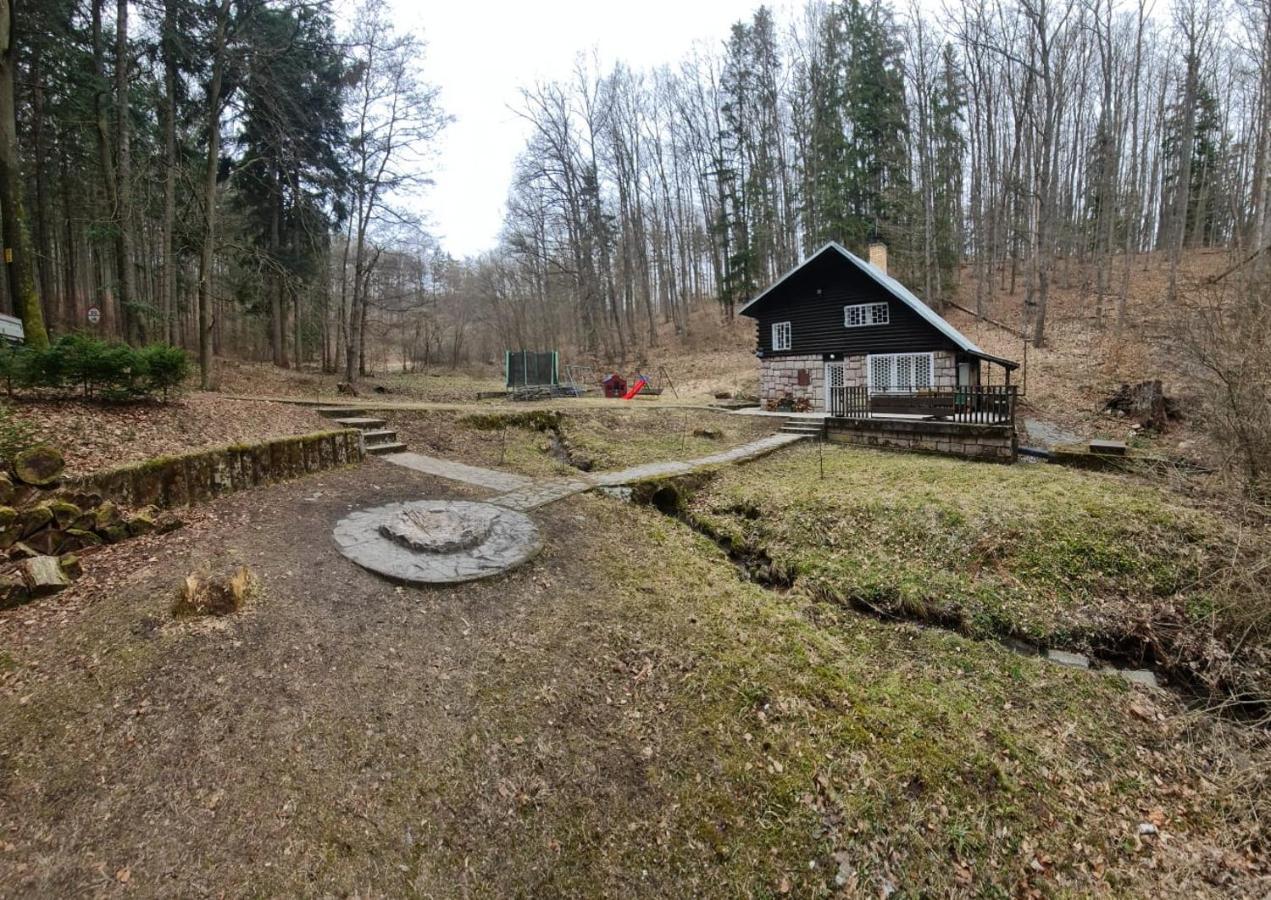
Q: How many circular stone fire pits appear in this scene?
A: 1